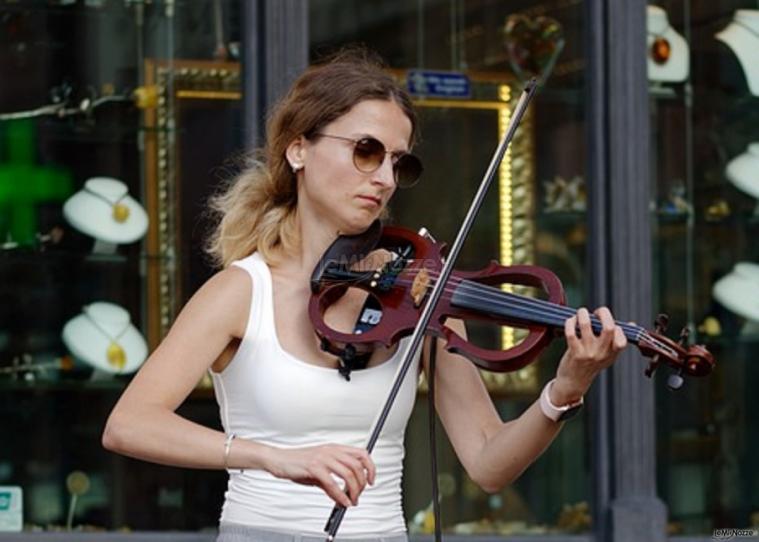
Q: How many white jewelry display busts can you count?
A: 6